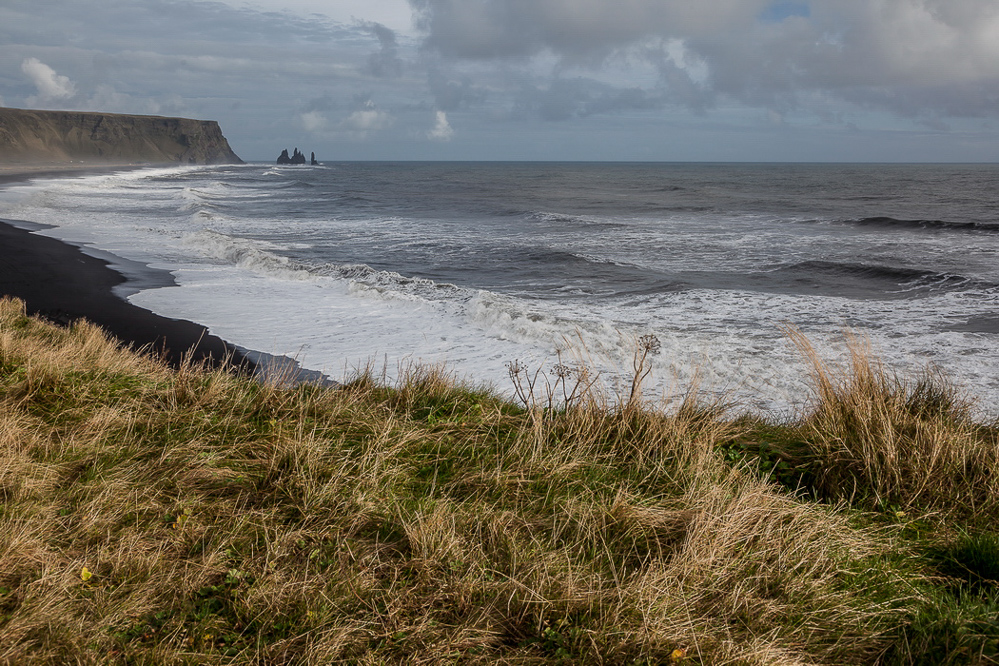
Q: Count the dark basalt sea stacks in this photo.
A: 3